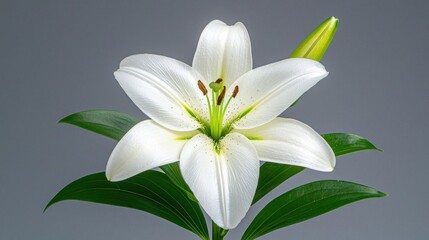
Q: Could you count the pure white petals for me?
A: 6